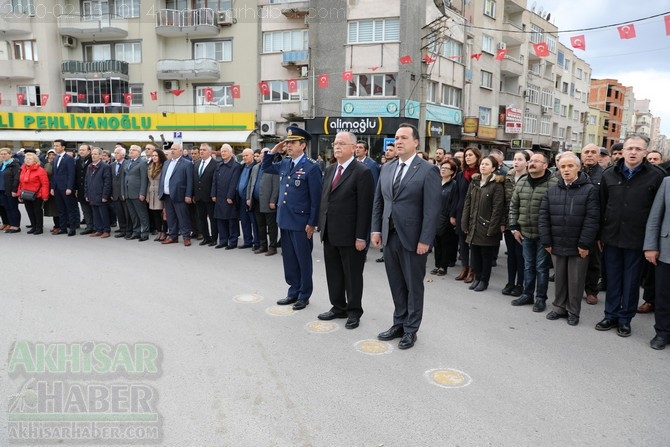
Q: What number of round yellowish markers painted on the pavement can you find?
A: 5